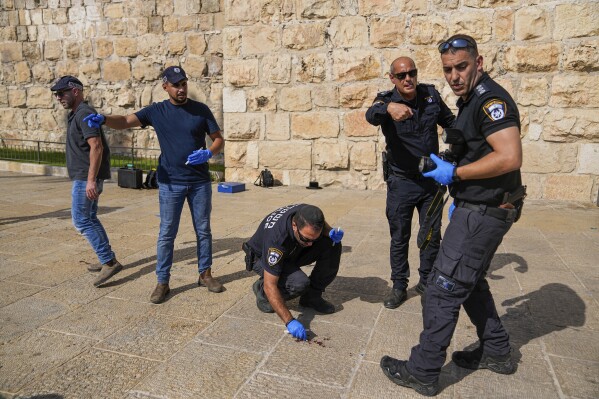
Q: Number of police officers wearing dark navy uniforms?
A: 3